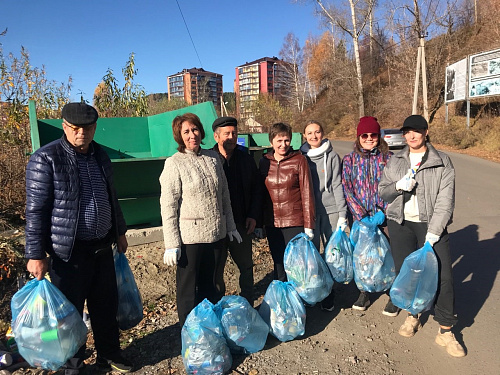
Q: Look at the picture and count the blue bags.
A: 9